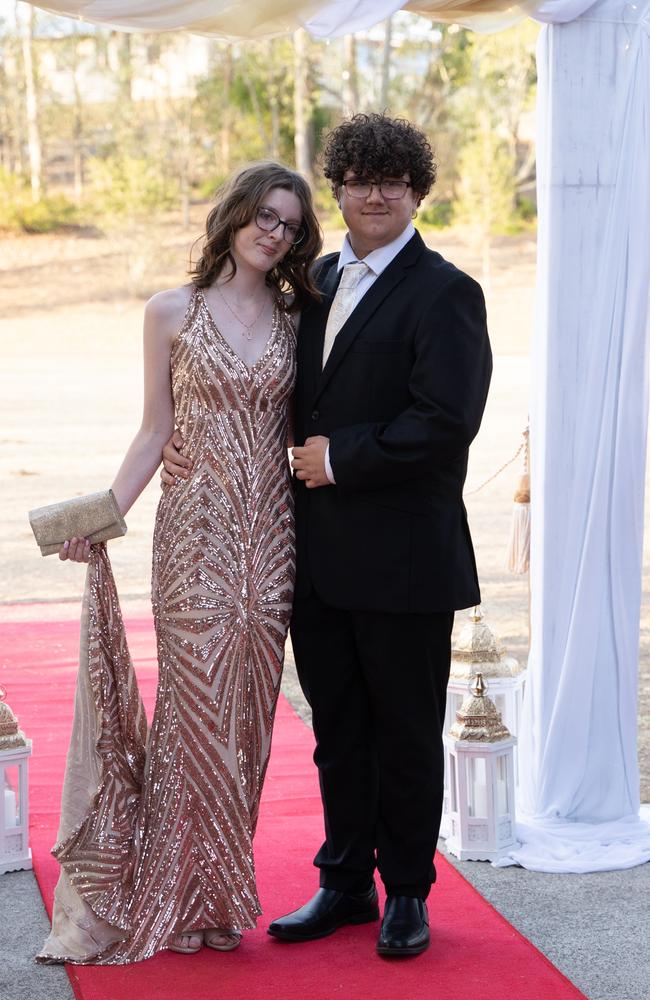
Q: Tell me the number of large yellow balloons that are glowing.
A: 0